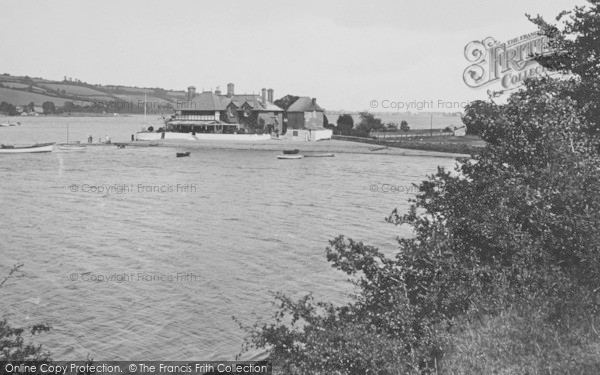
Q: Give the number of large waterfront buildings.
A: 2